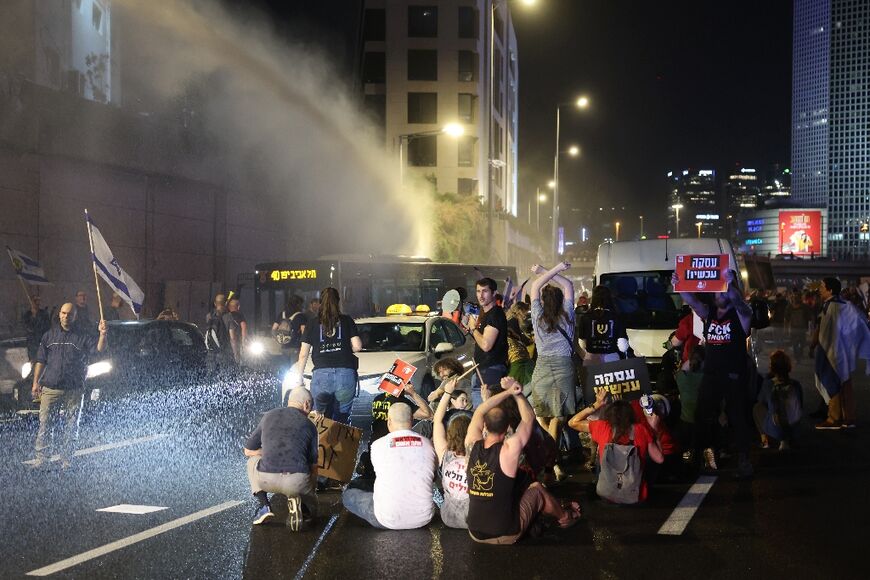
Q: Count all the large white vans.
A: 1